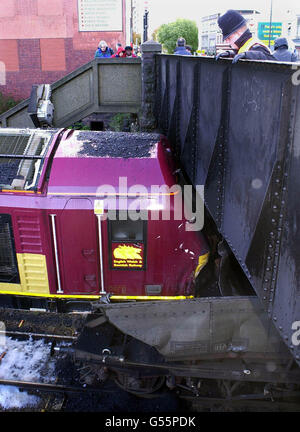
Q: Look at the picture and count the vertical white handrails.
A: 2